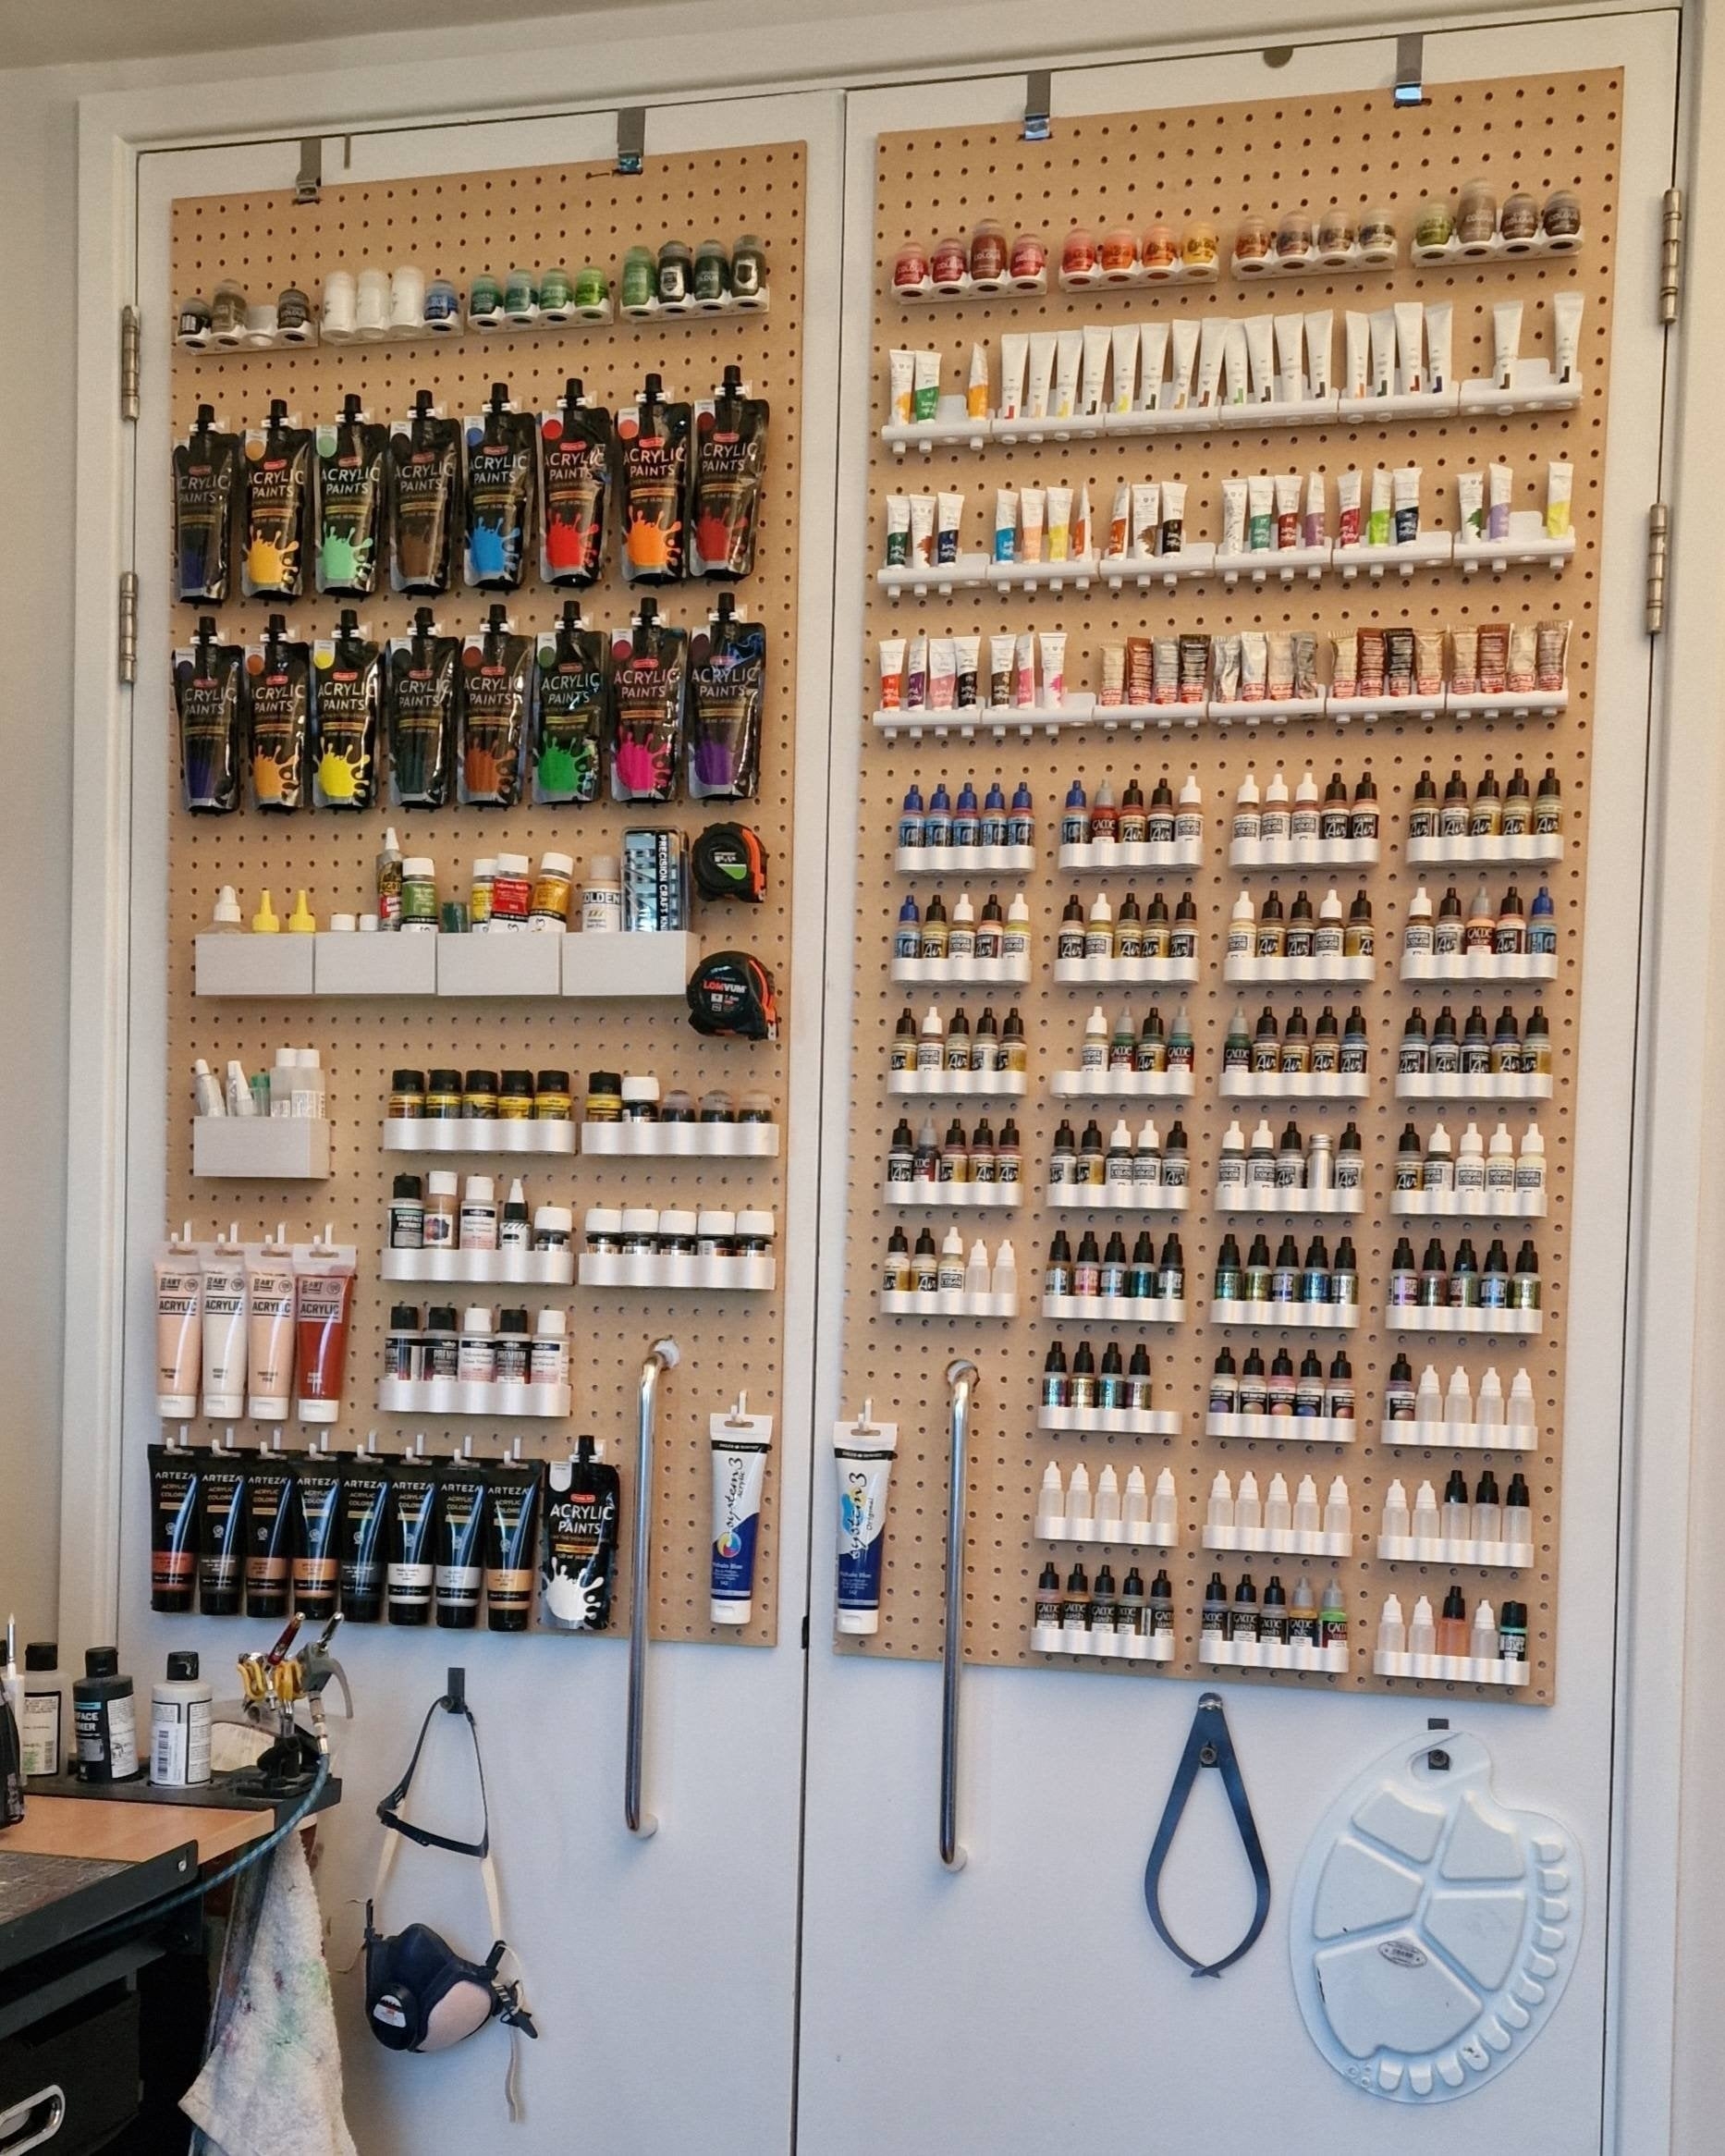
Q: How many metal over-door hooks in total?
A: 4